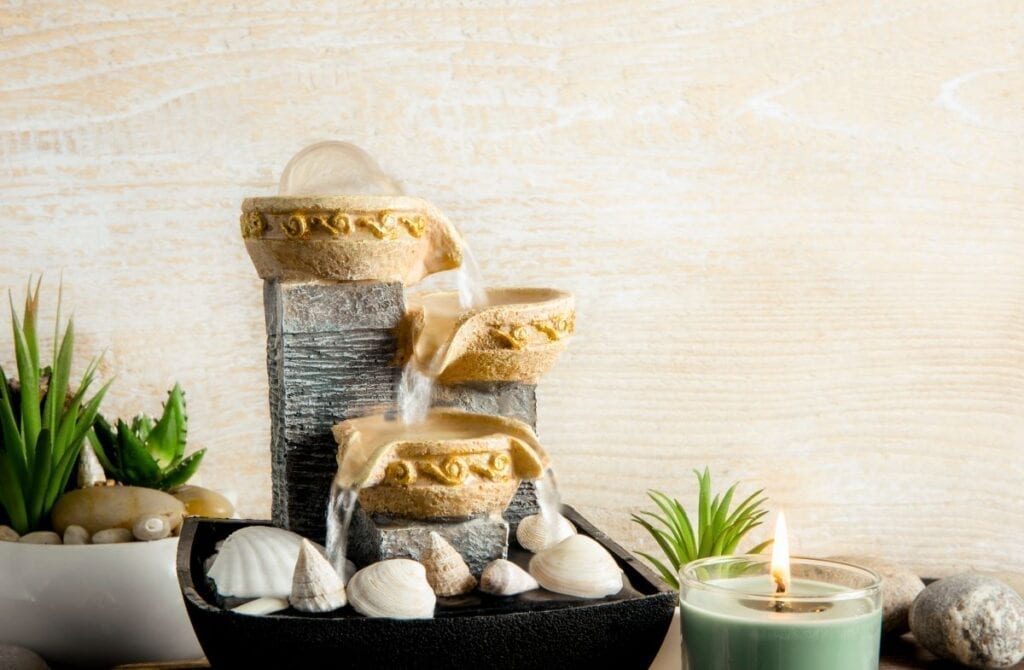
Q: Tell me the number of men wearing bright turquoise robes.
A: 0